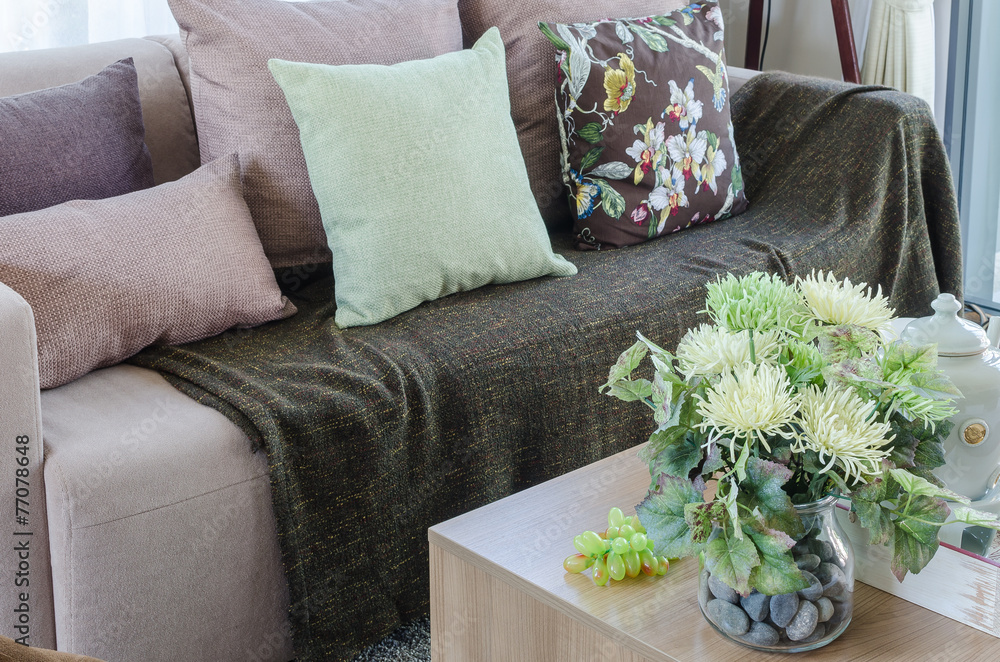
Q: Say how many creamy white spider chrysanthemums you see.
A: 4